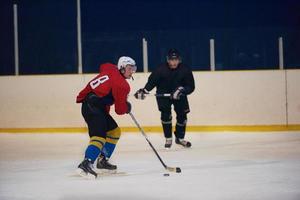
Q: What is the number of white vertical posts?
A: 5